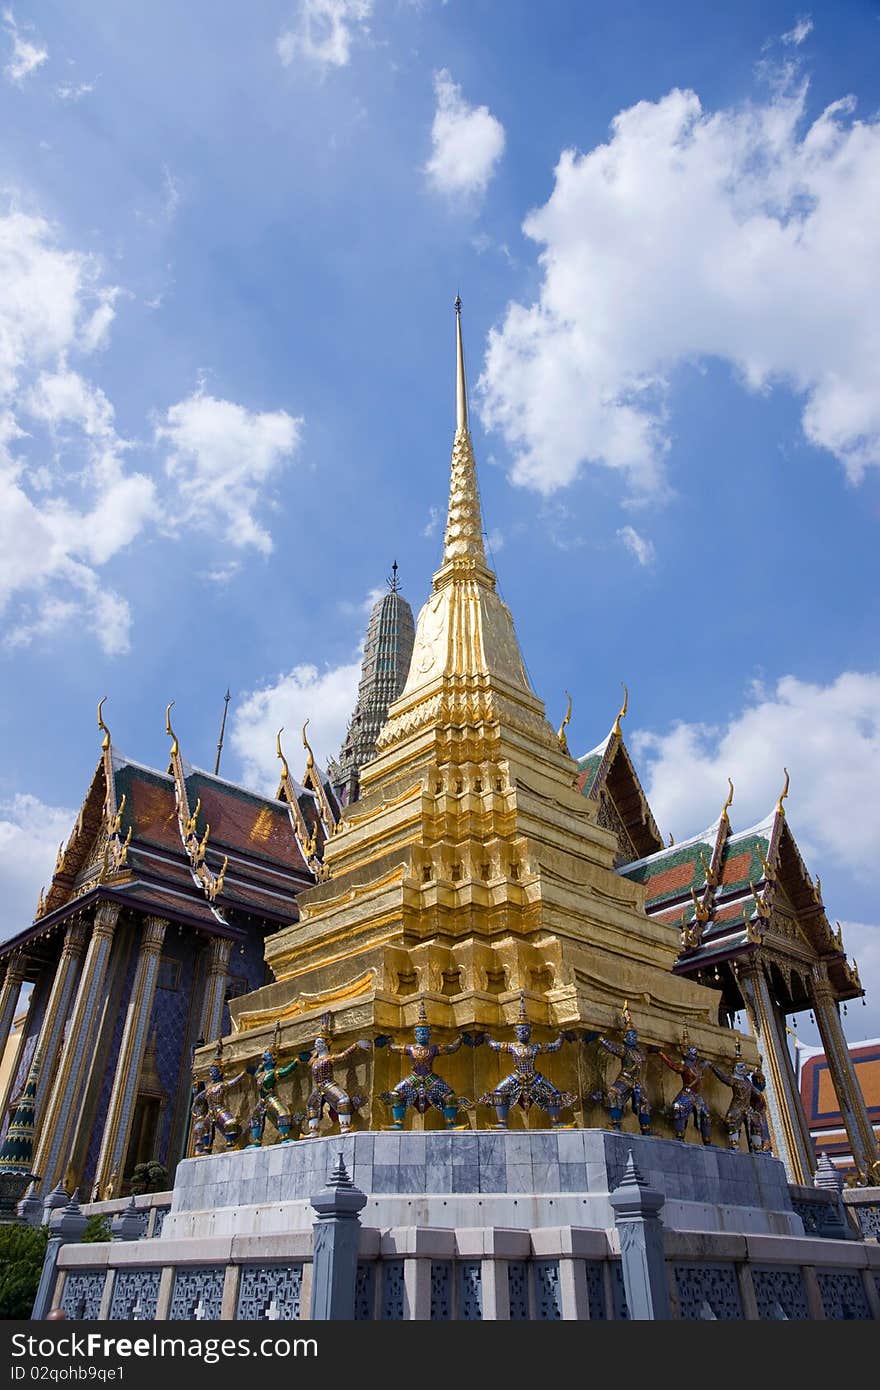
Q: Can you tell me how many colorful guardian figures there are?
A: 10